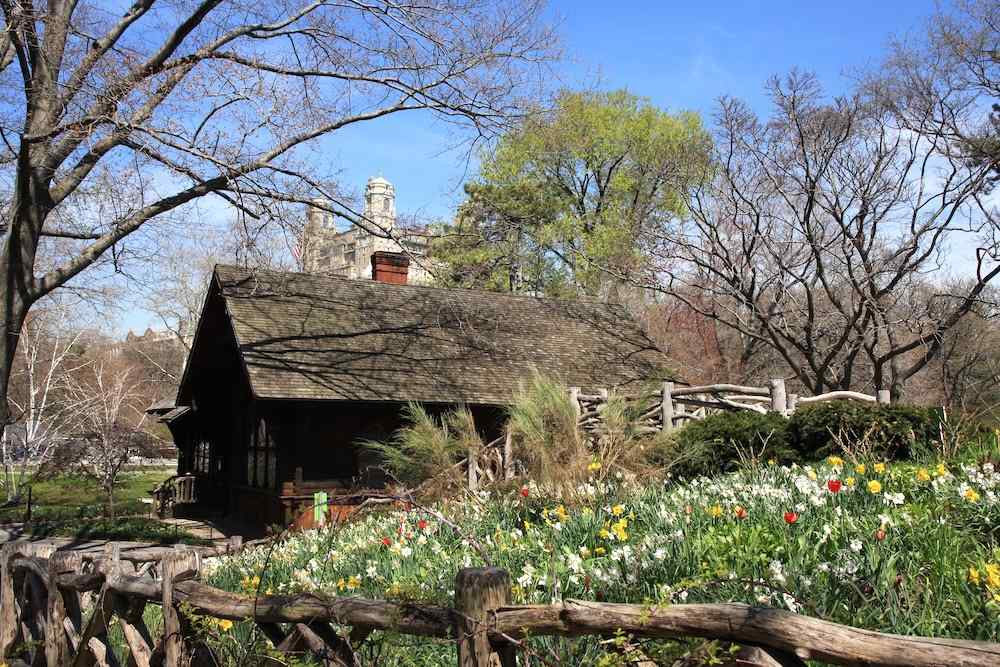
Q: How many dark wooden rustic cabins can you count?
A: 1